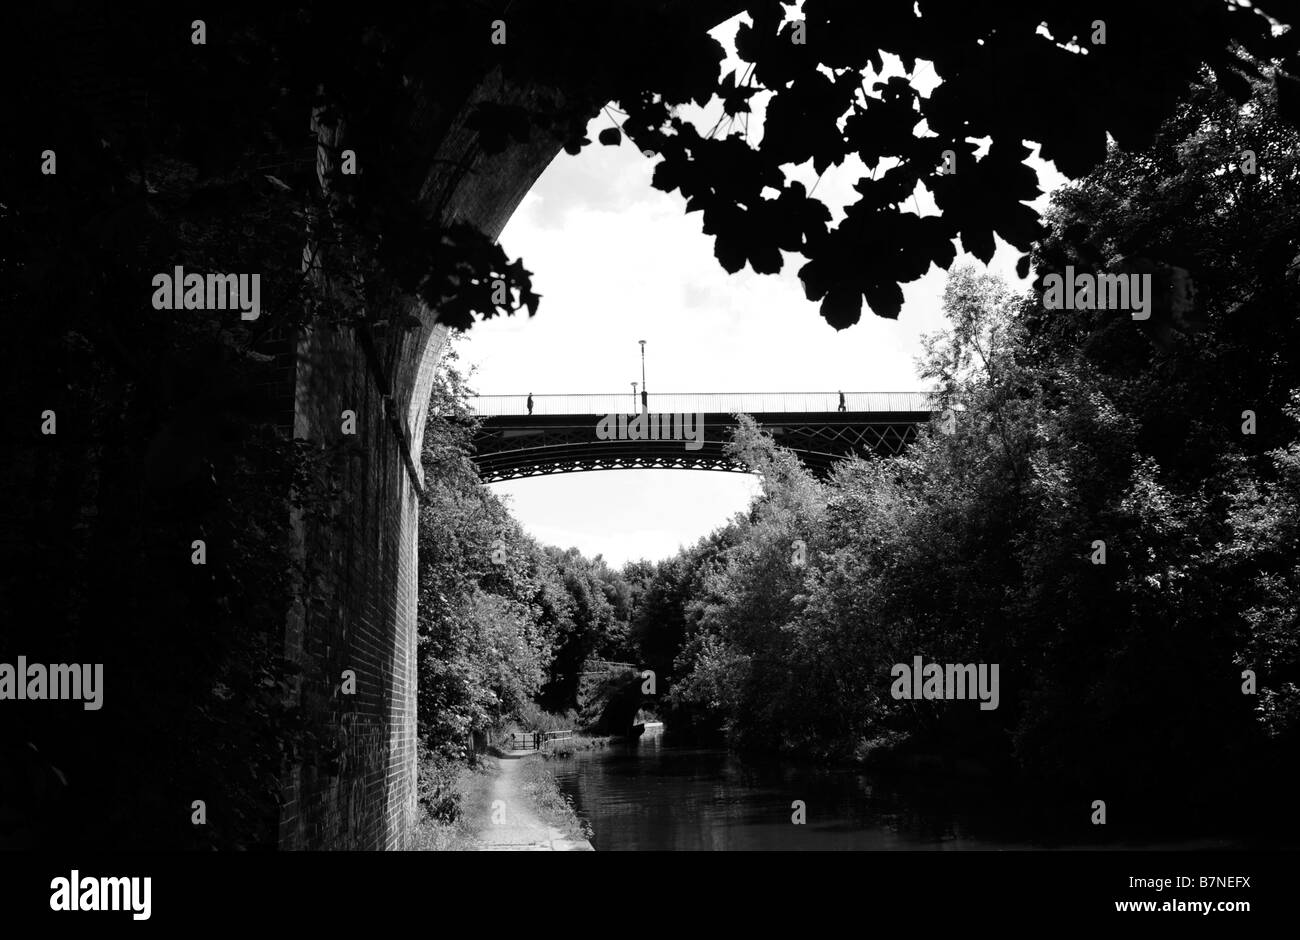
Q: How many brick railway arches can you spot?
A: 1